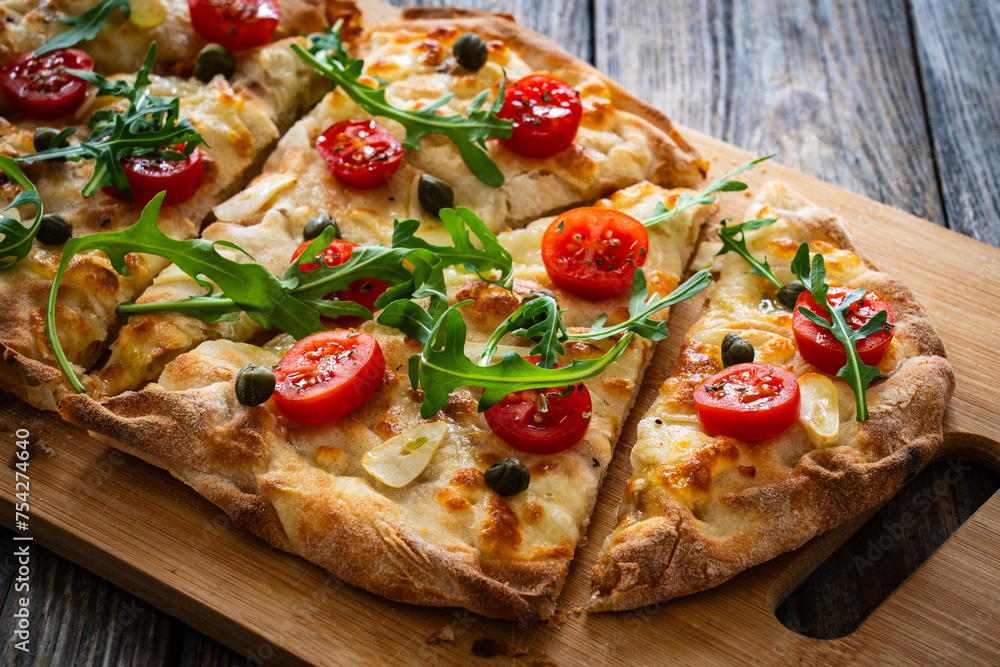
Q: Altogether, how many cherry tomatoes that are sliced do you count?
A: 11